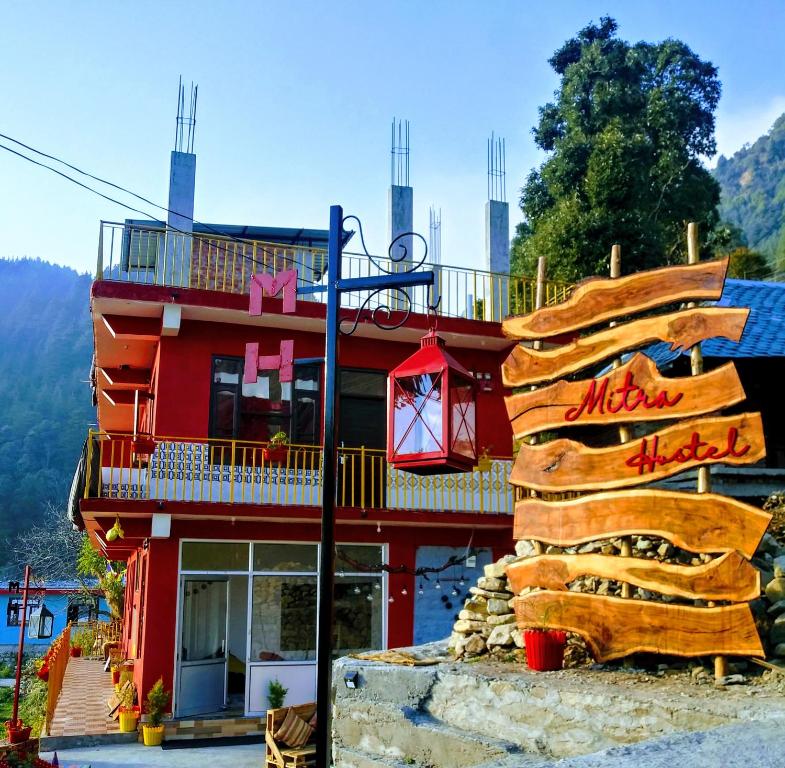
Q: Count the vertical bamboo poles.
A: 3